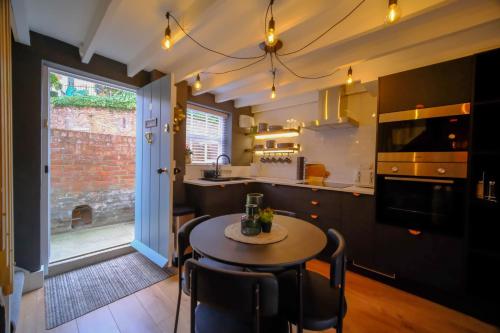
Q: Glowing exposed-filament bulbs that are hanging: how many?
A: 6